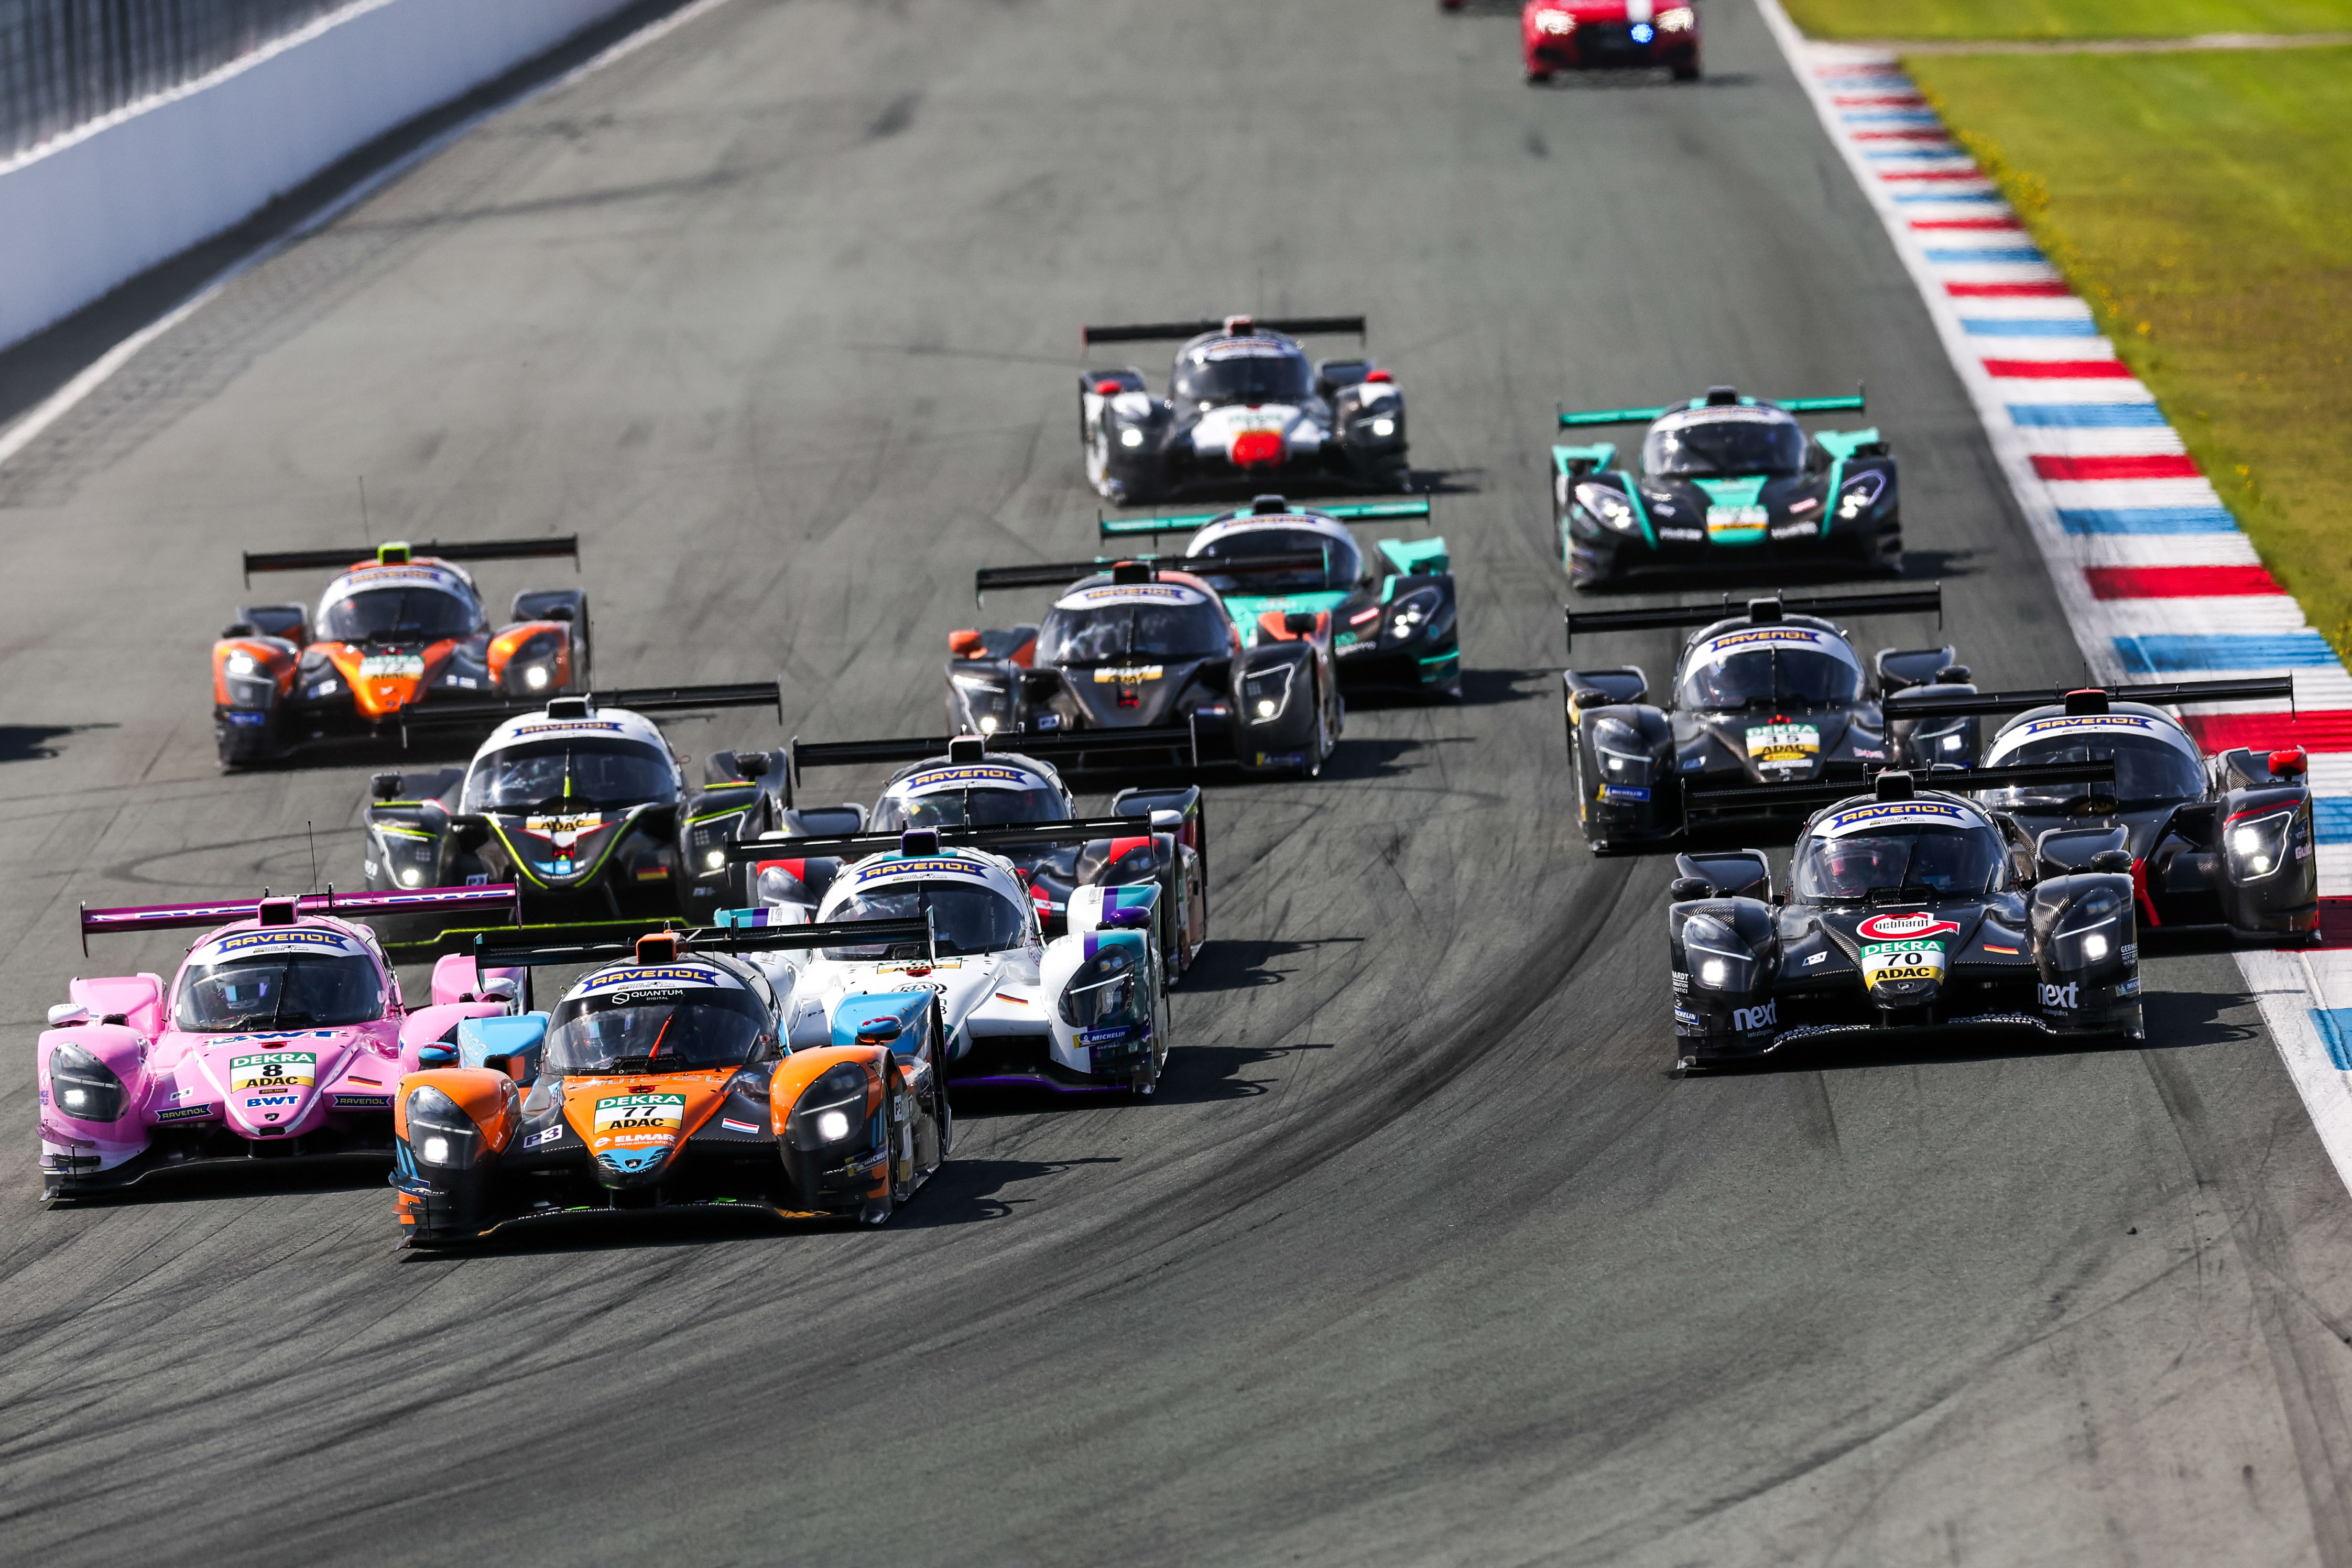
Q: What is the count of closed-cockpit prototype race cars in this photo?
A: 13